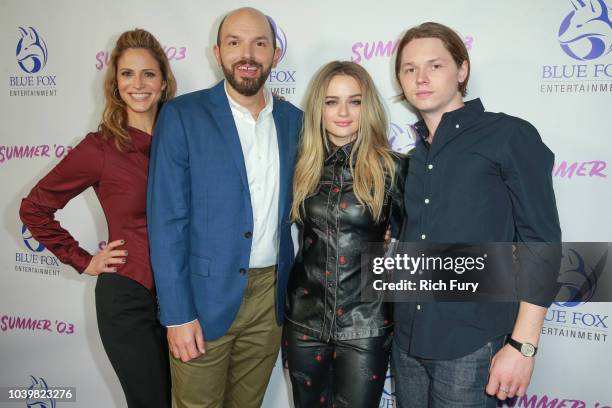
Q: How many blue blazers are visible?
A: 1